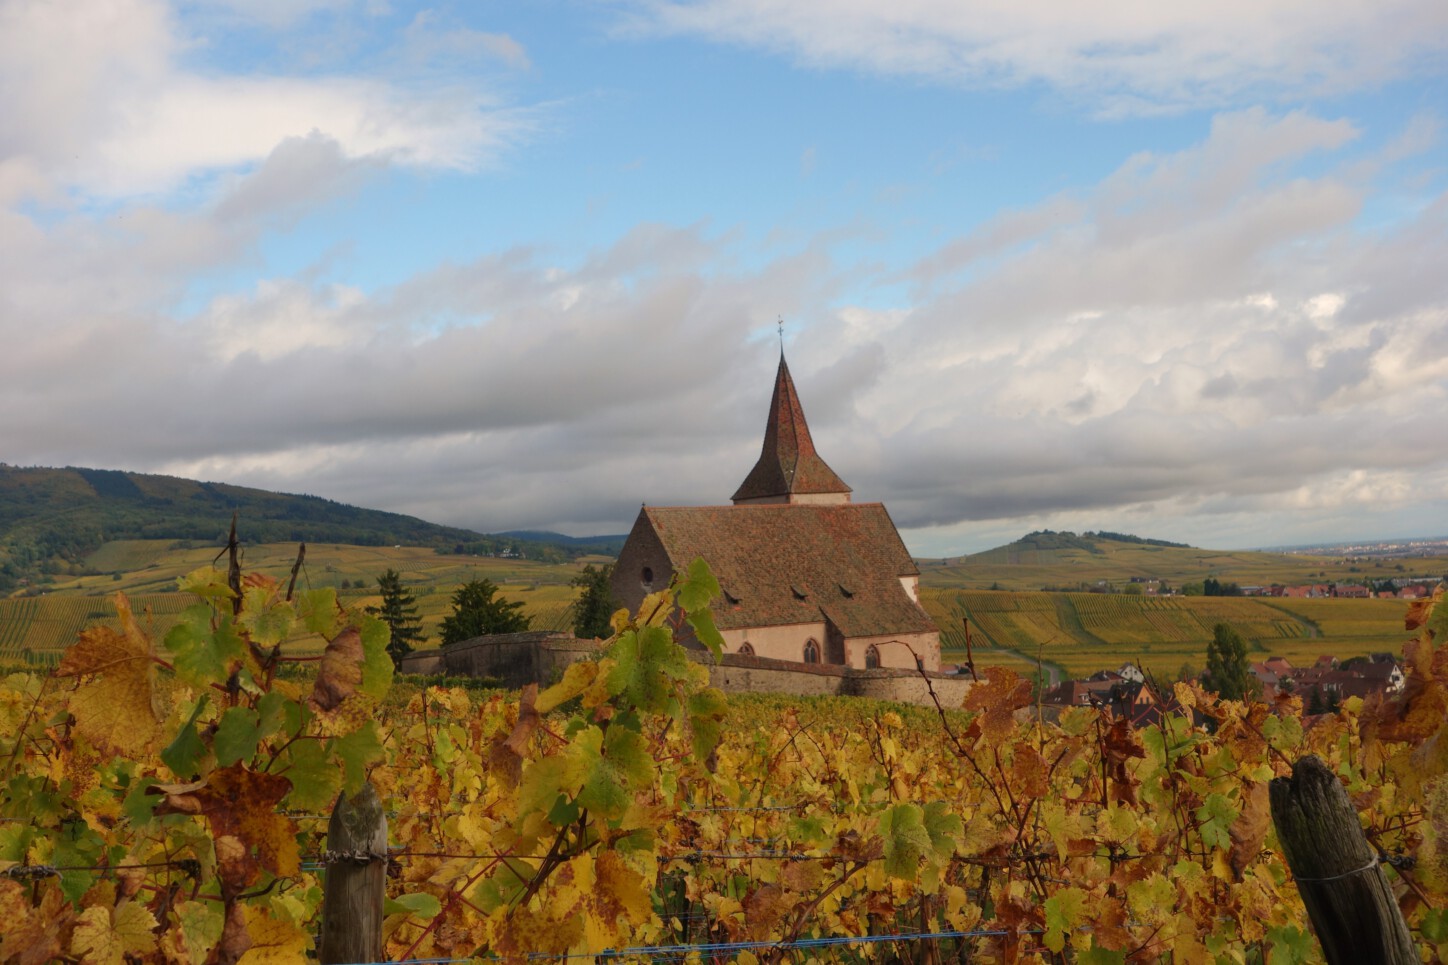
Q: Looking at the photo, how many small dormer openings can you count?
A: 3